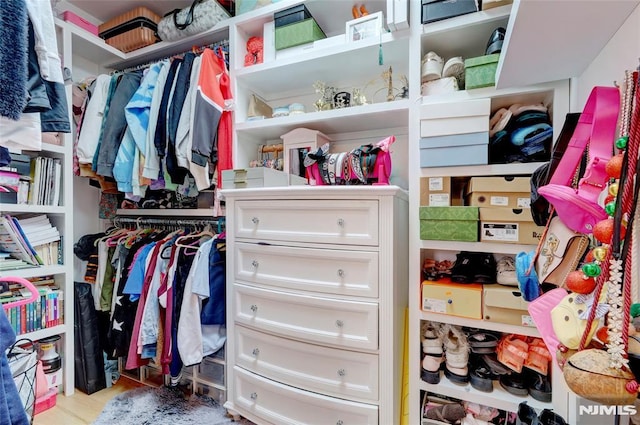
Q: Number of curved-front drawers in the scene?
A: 5